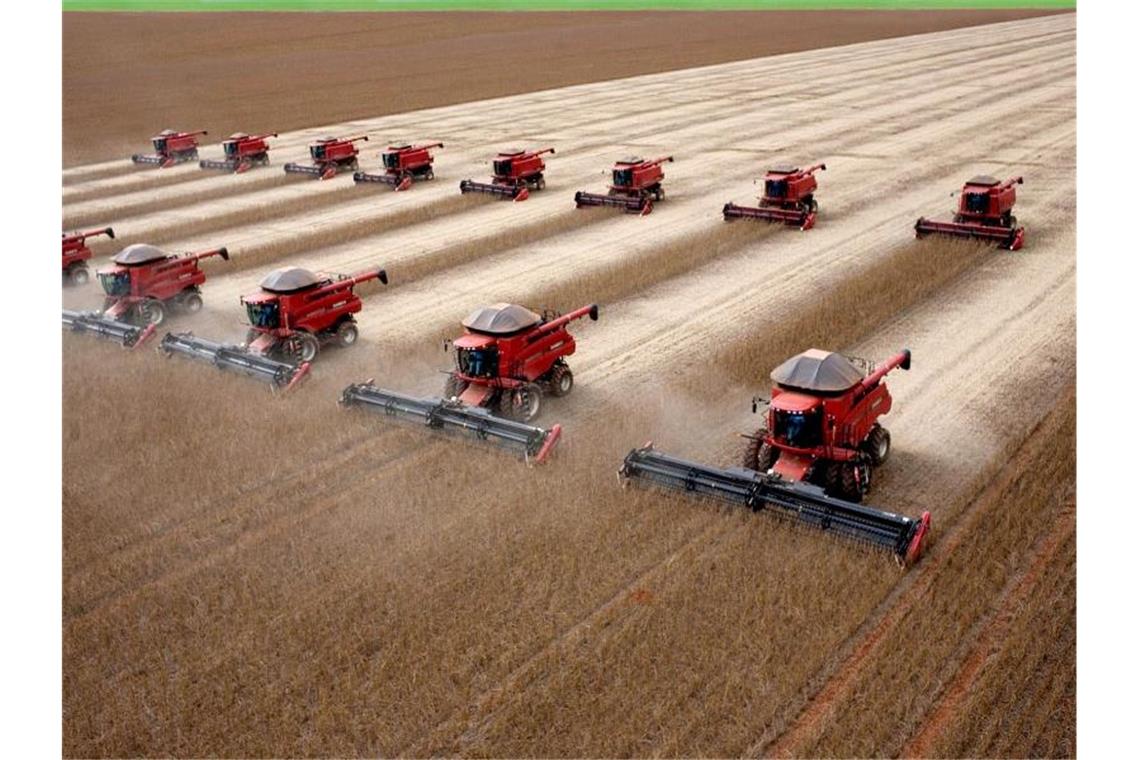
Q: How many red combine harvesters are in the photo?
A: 13